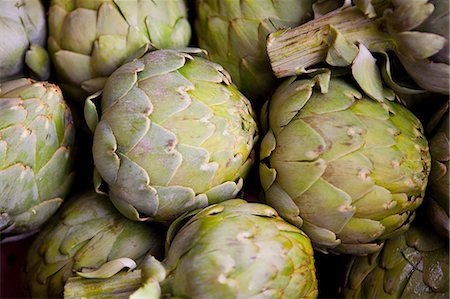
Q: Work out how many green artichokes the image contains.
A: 11